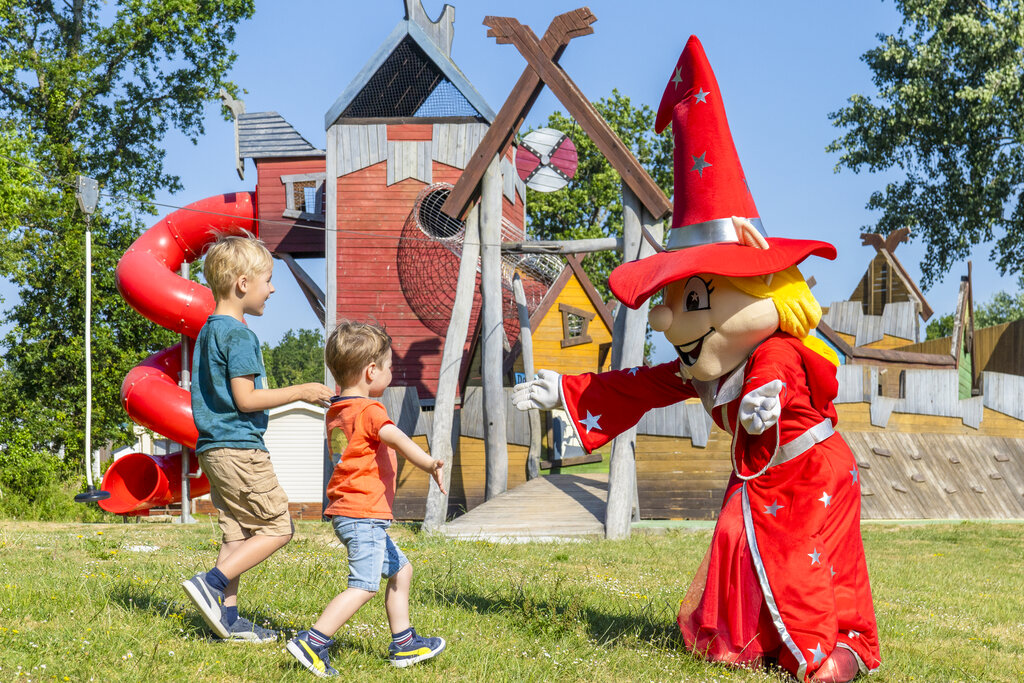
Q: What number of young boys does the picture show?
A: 2